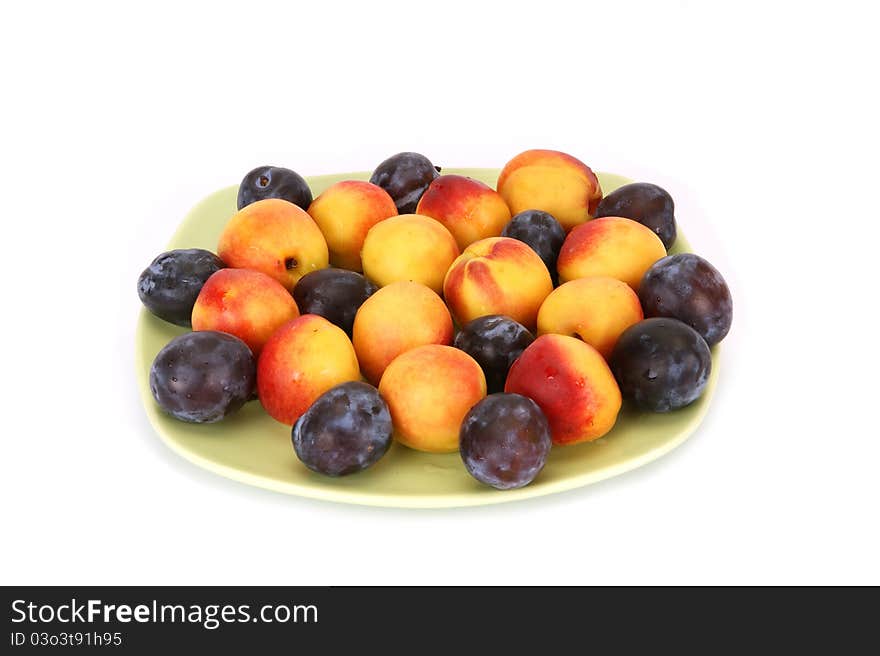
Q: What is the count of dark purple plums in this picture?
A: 12